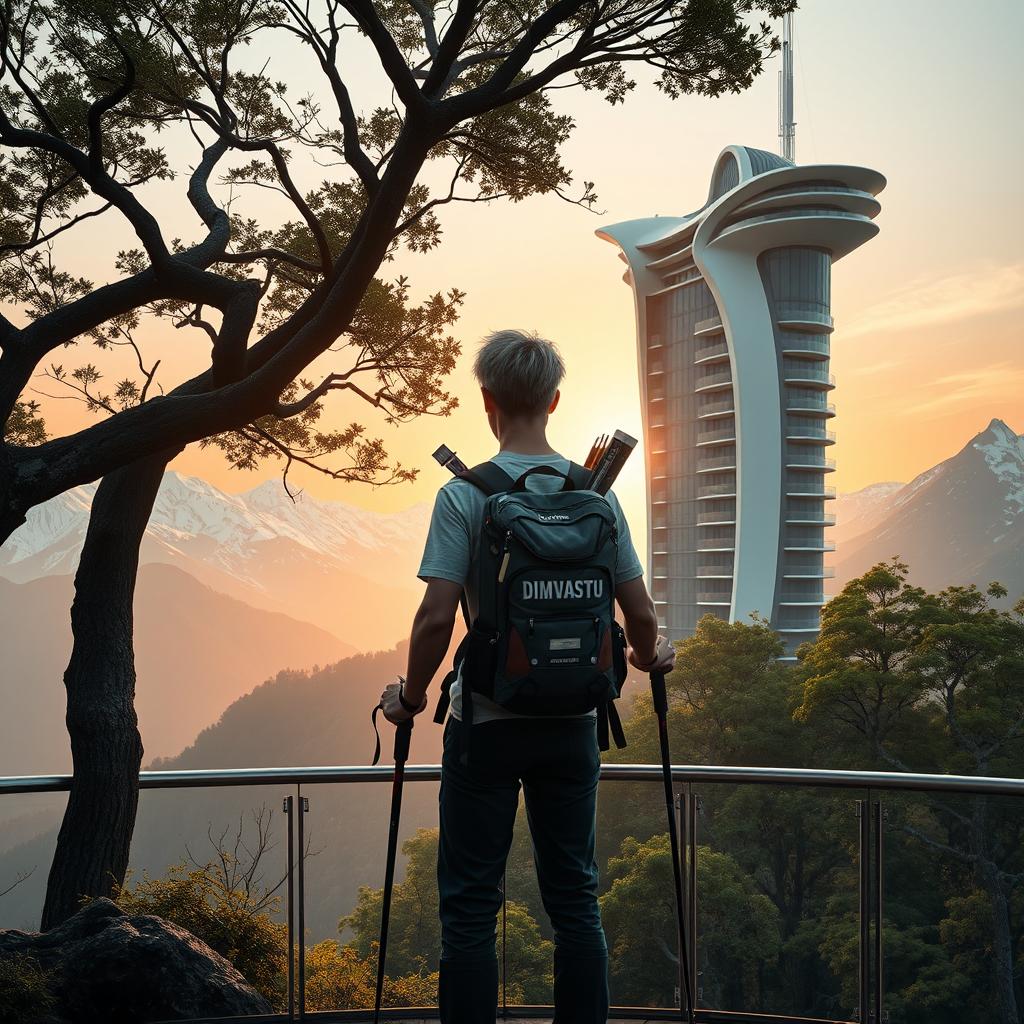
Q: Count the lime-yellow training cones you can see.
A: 0